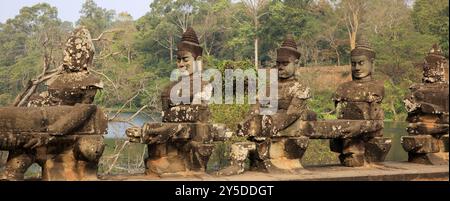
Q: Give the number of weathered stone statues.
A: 5